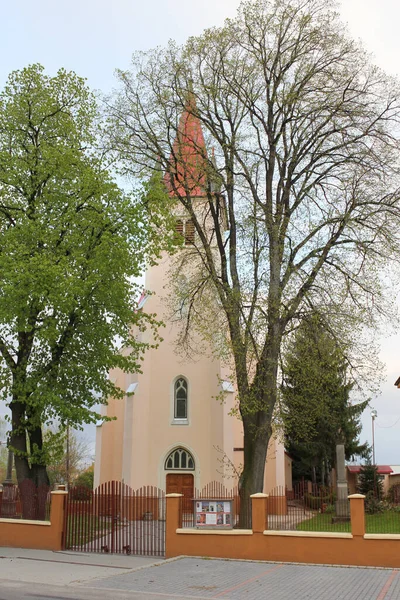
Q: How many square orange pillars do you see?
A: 4